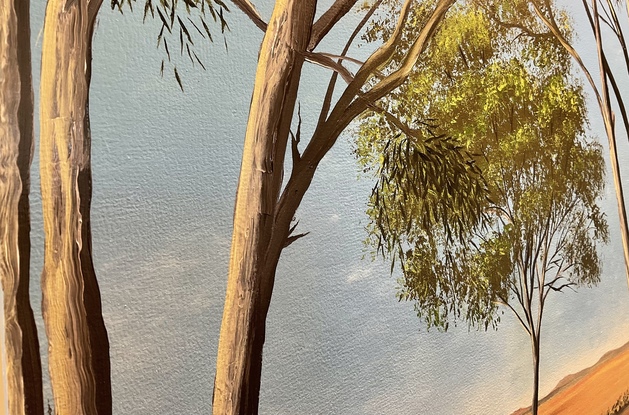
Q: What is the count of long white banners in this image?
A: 0